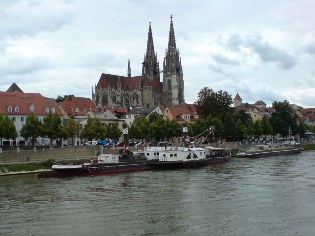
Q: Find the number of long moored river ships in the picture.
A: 2